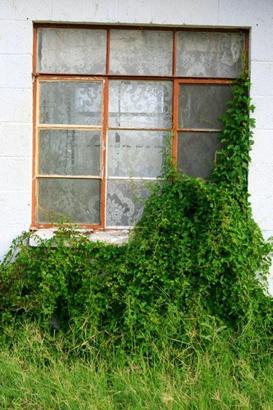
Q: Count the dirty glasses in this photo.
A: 11